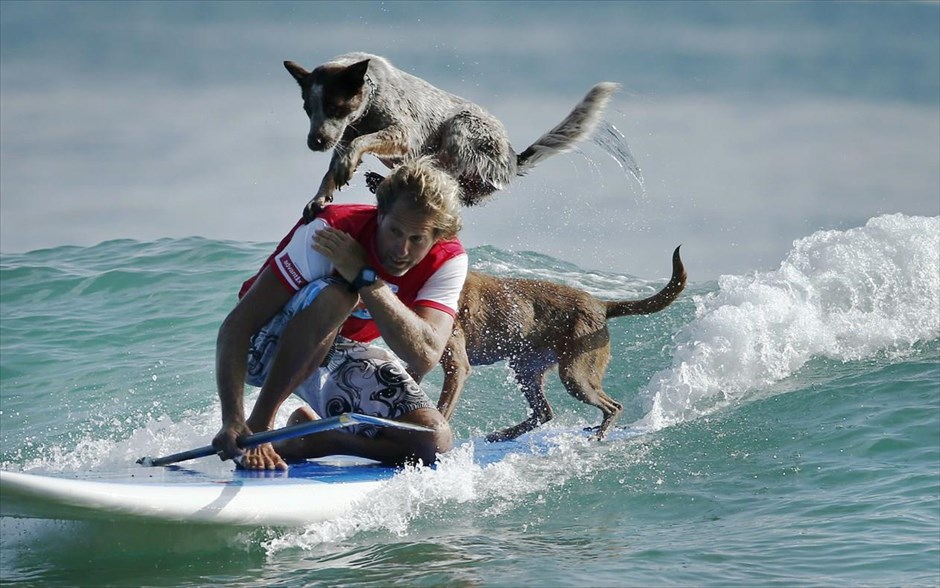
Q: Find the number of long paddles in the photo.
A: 1